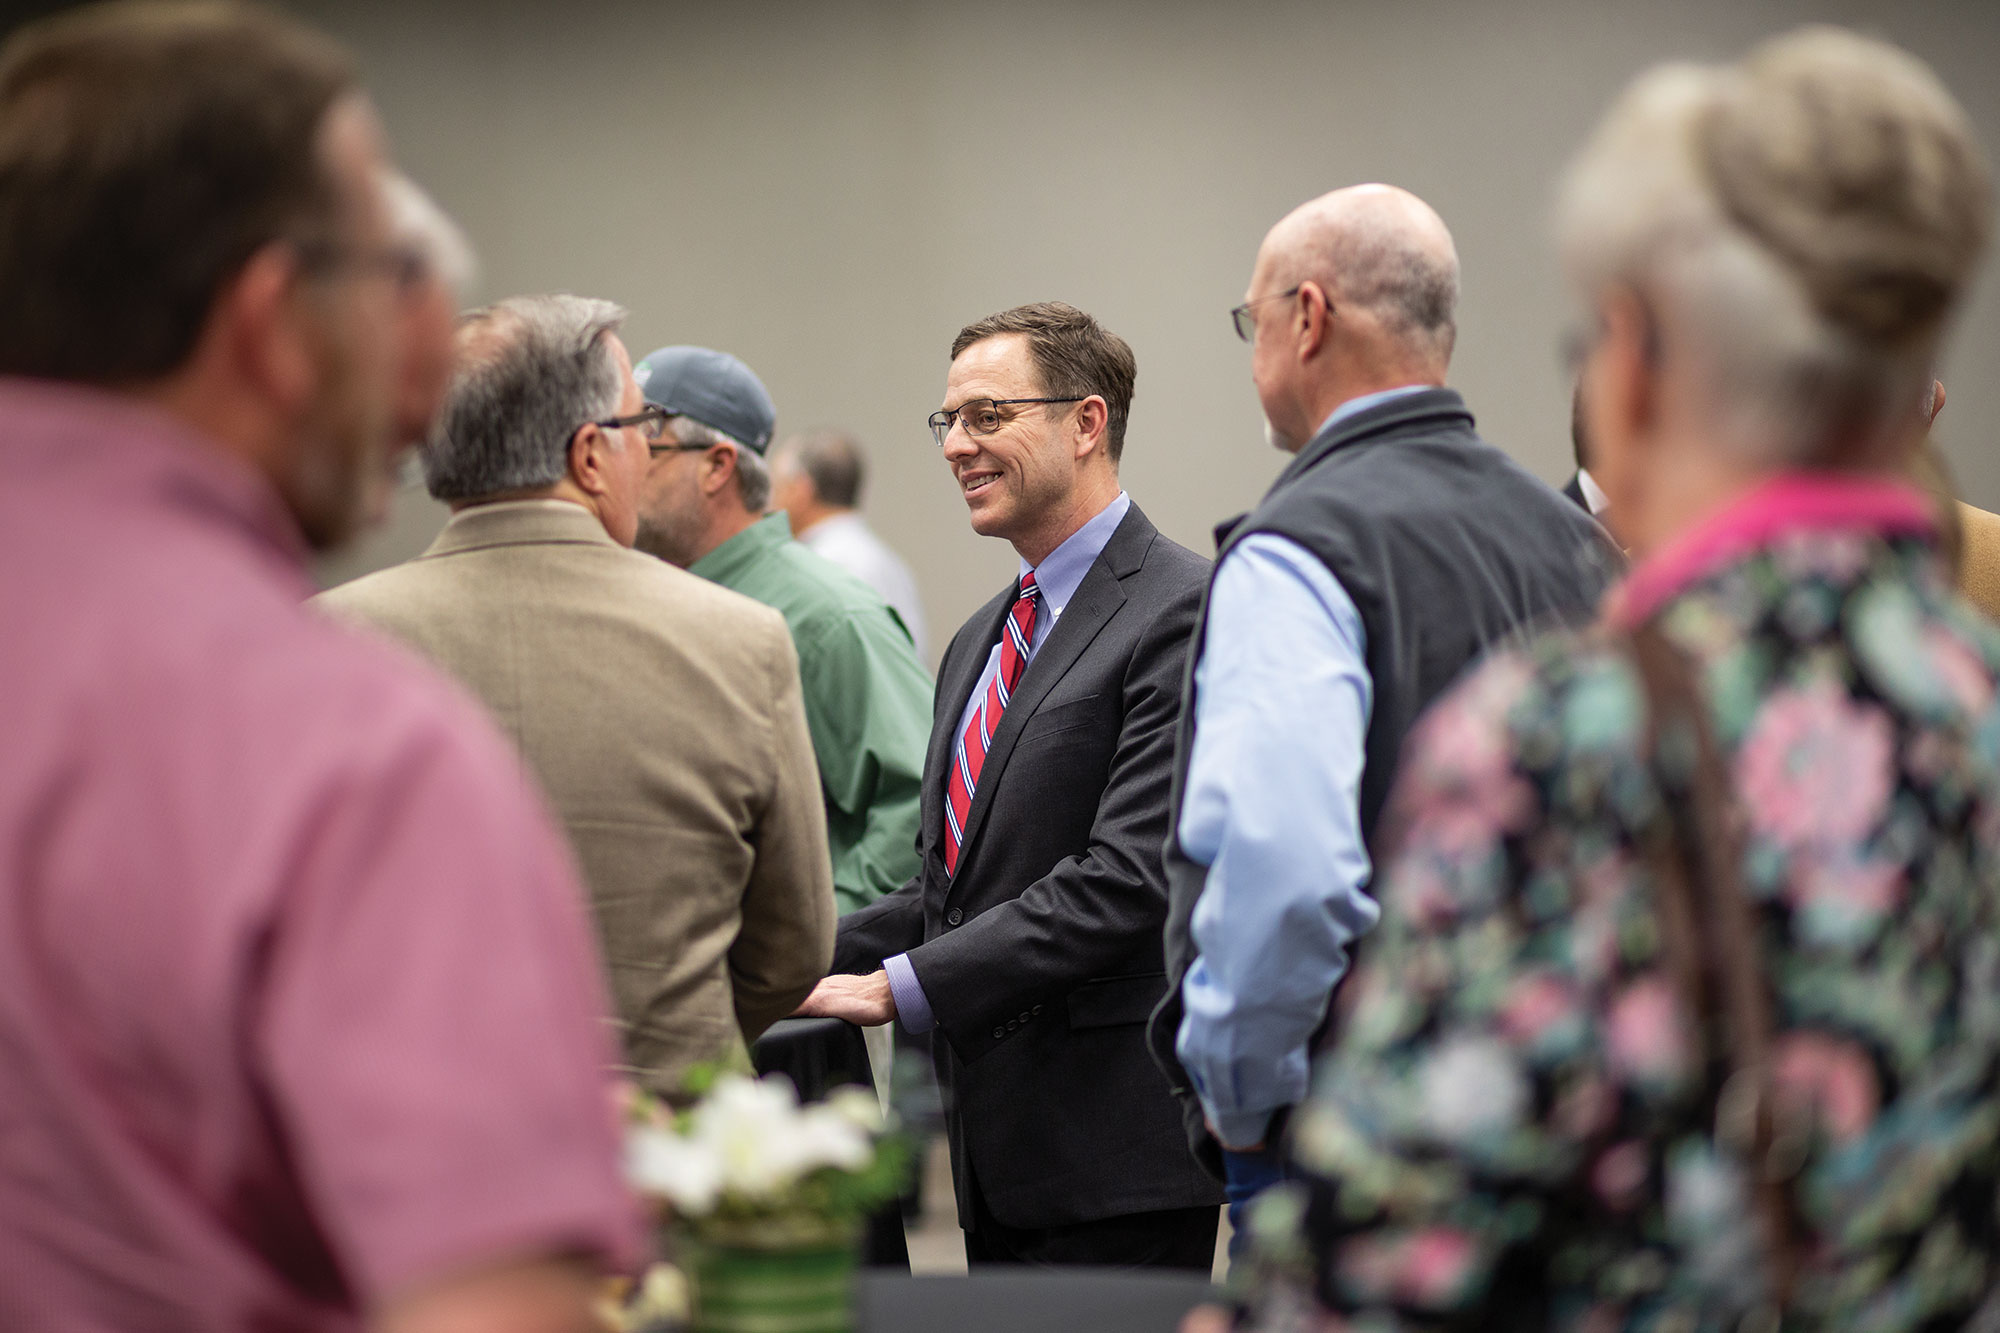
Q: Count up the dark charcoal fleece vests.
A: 1